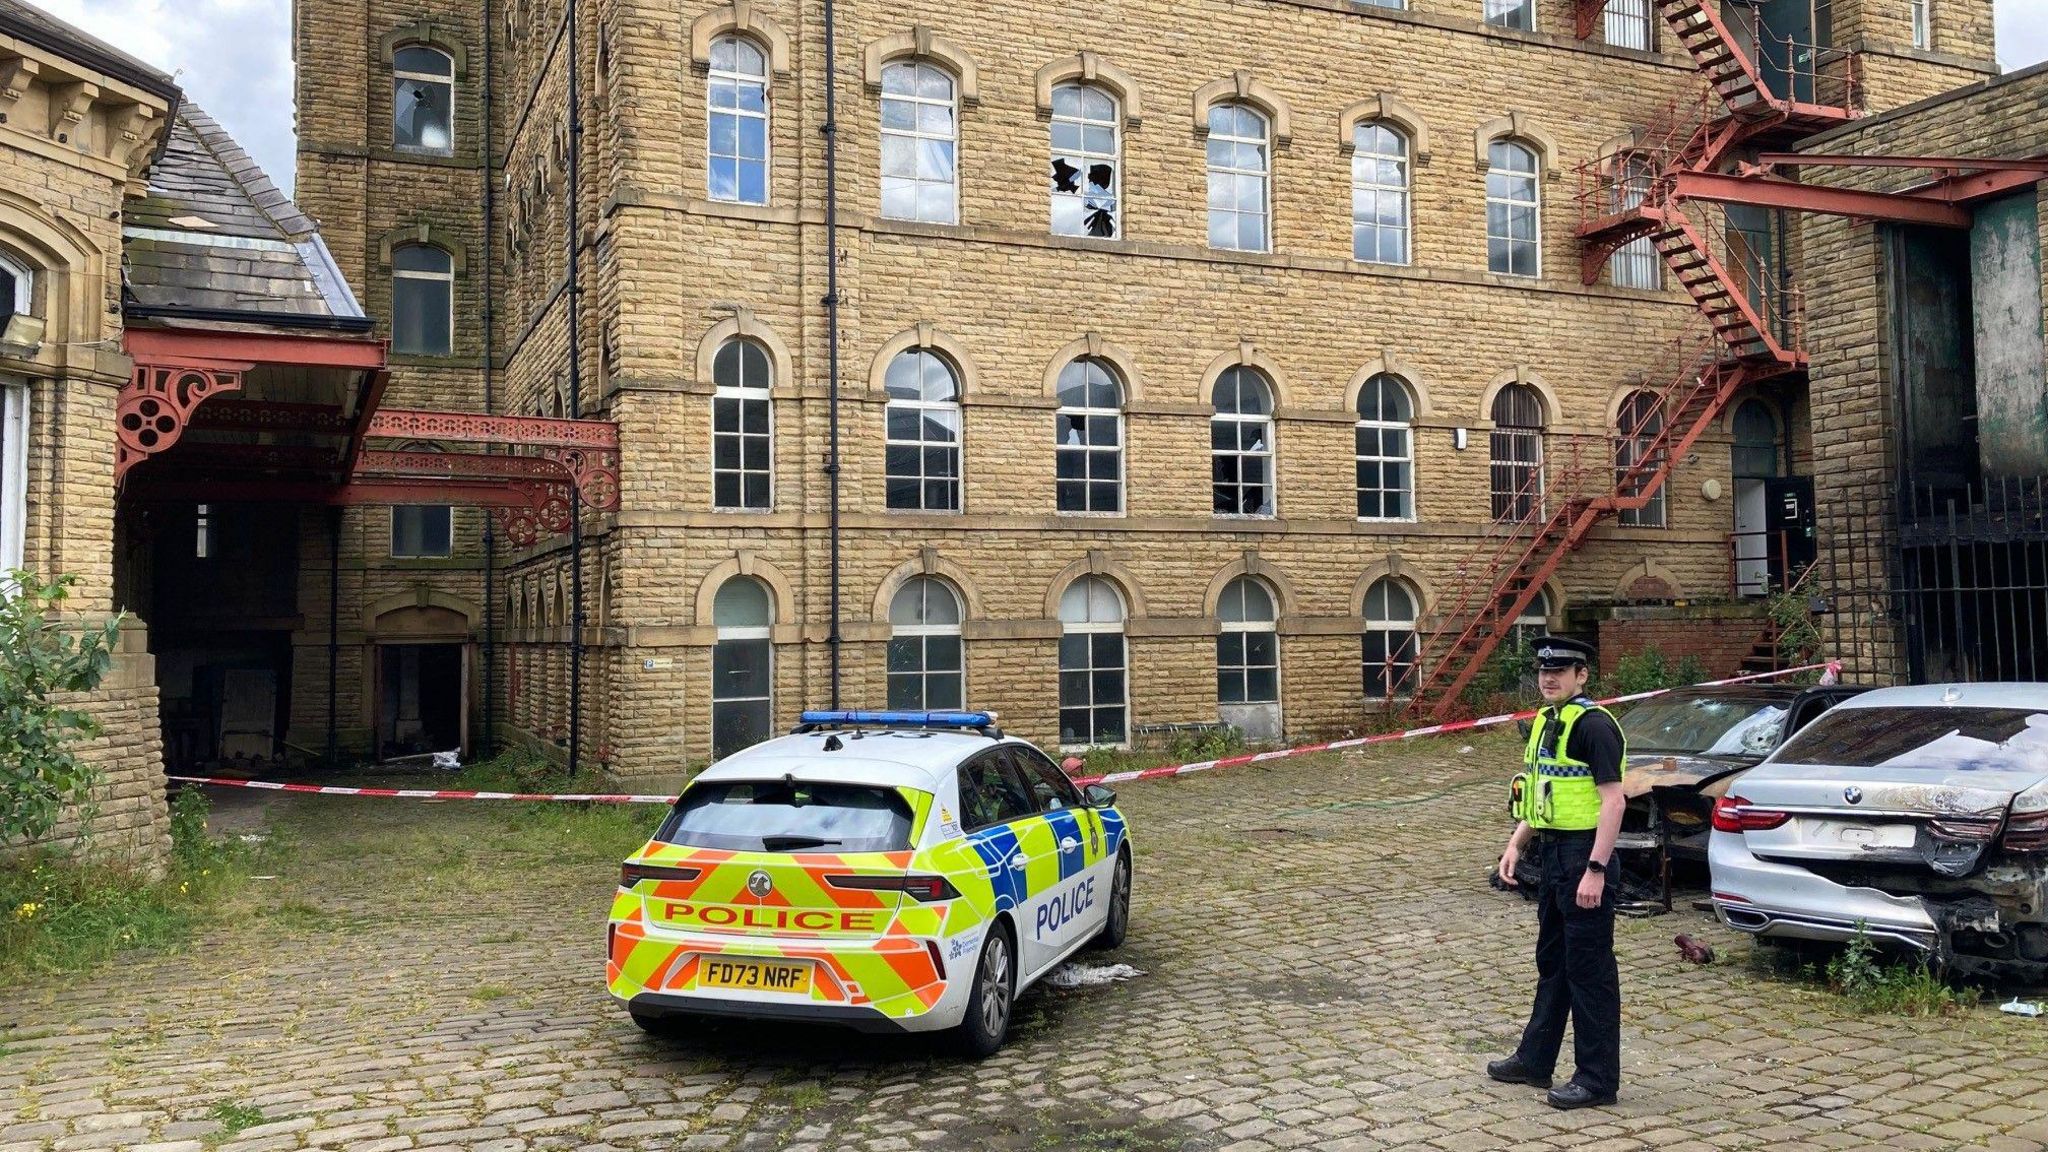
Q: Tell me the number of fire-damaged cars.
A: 2